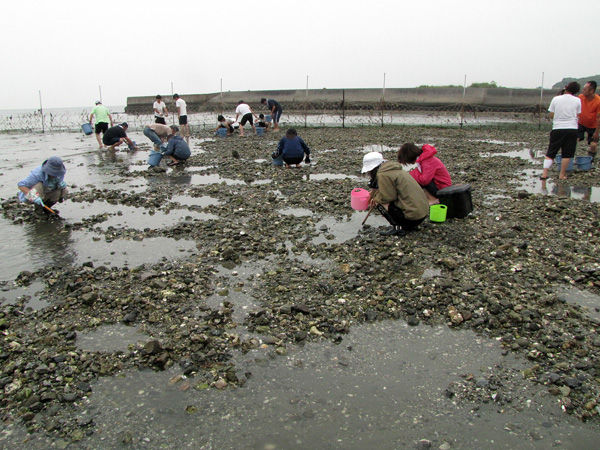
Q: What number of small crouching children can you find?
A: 2